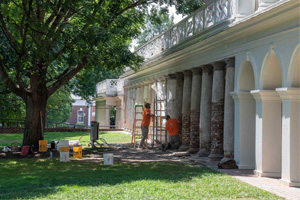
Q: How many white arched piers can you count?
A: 3